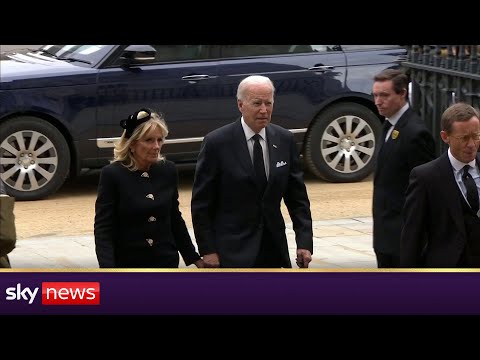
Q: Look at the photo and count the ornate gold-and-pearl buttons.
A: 4